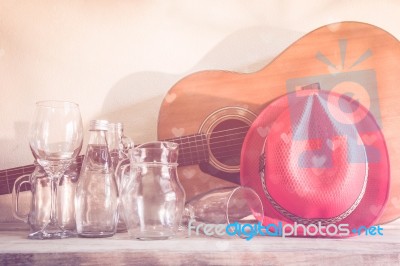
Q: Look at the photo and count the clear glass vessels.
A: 6